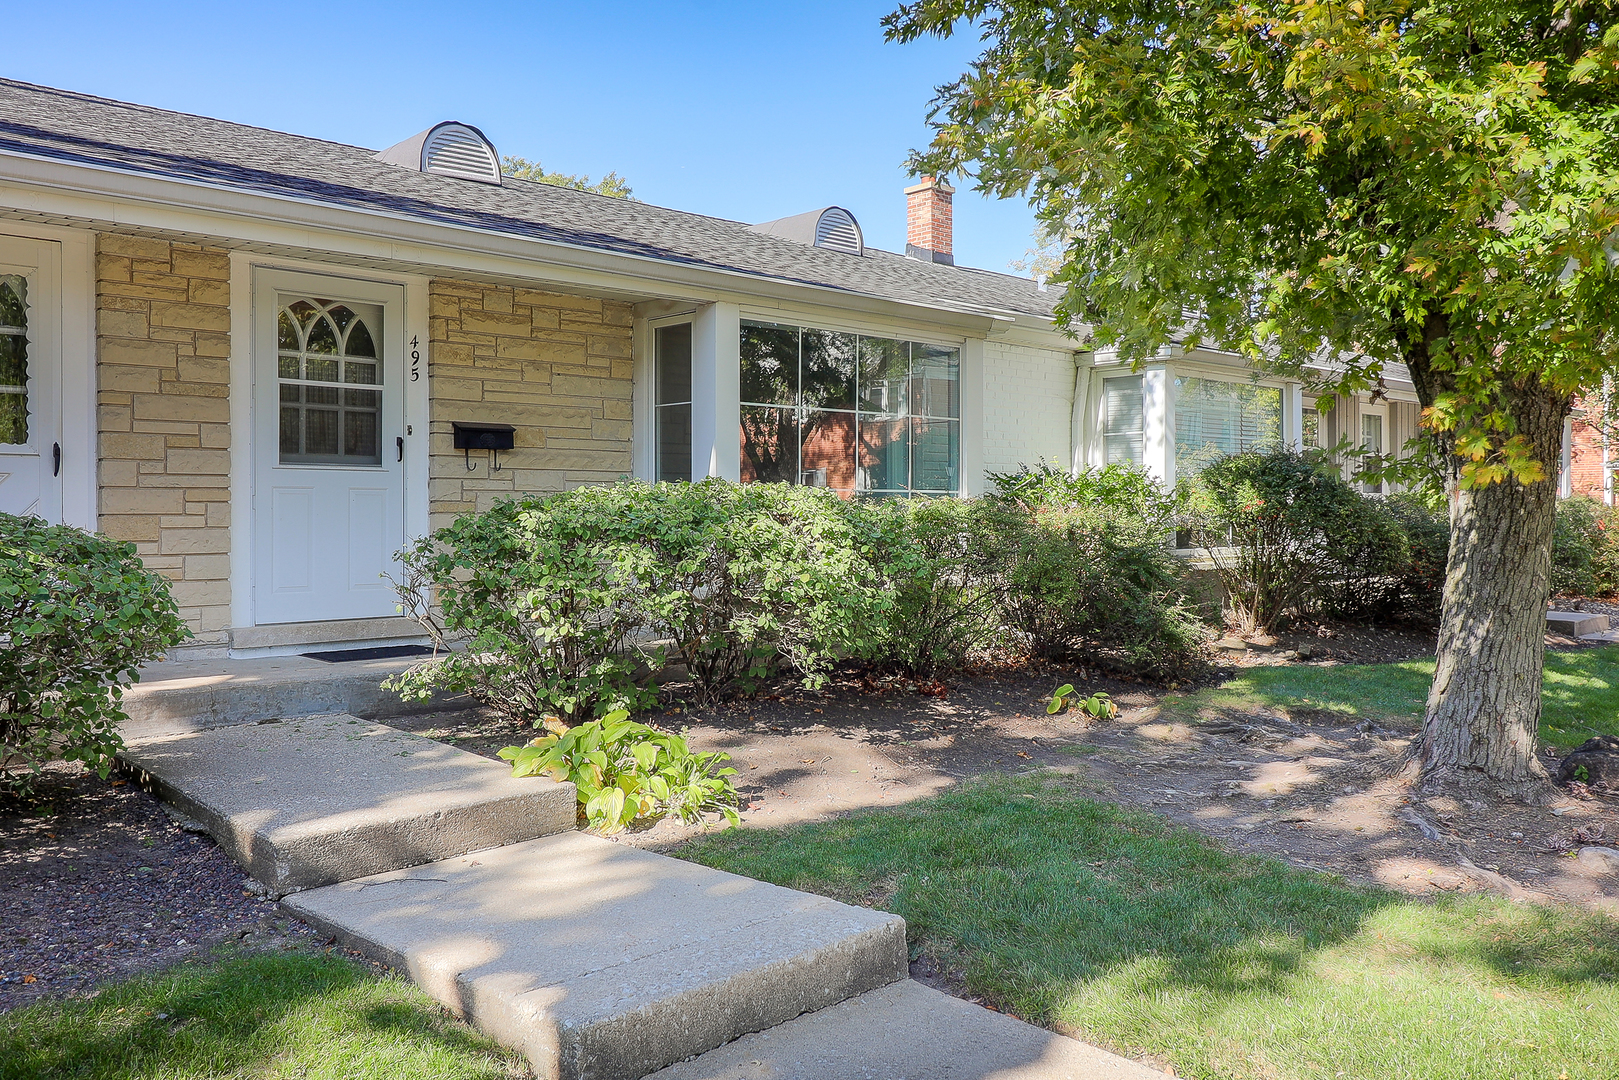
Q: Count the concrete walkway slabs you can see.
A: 3